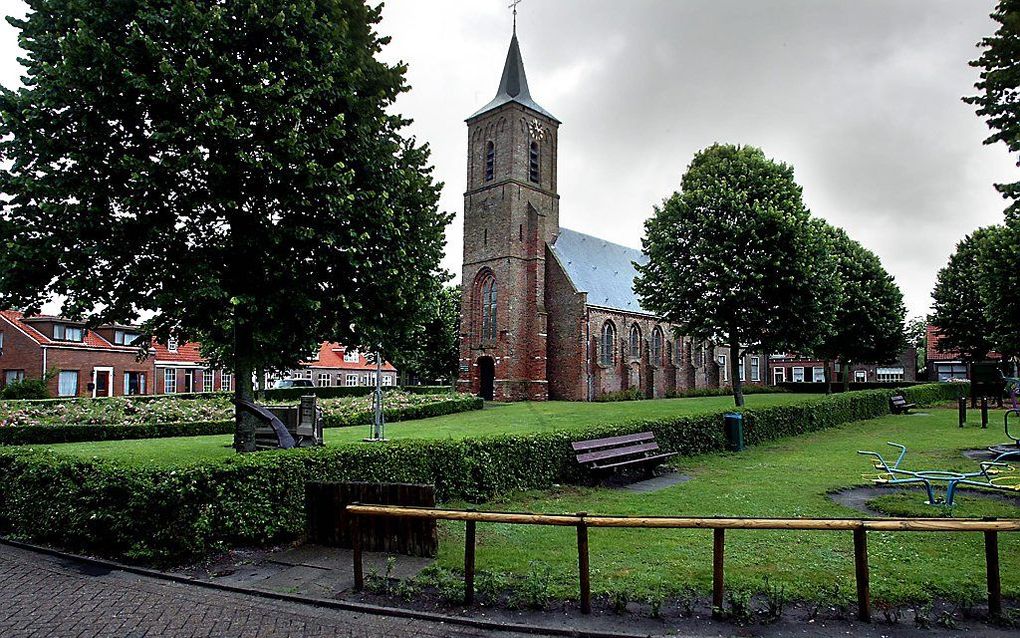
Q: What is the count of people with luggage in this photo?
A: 0